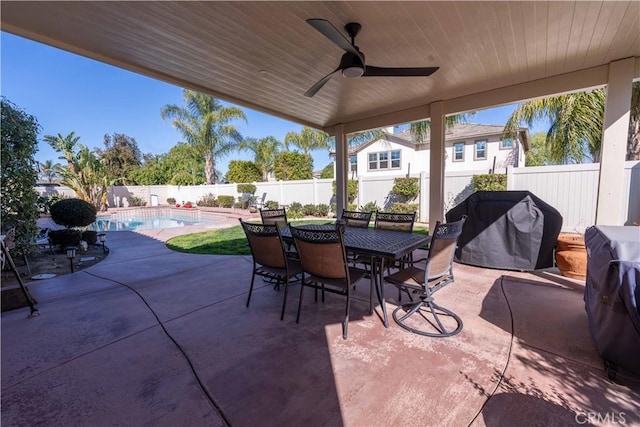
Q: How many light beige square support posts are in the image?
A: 3